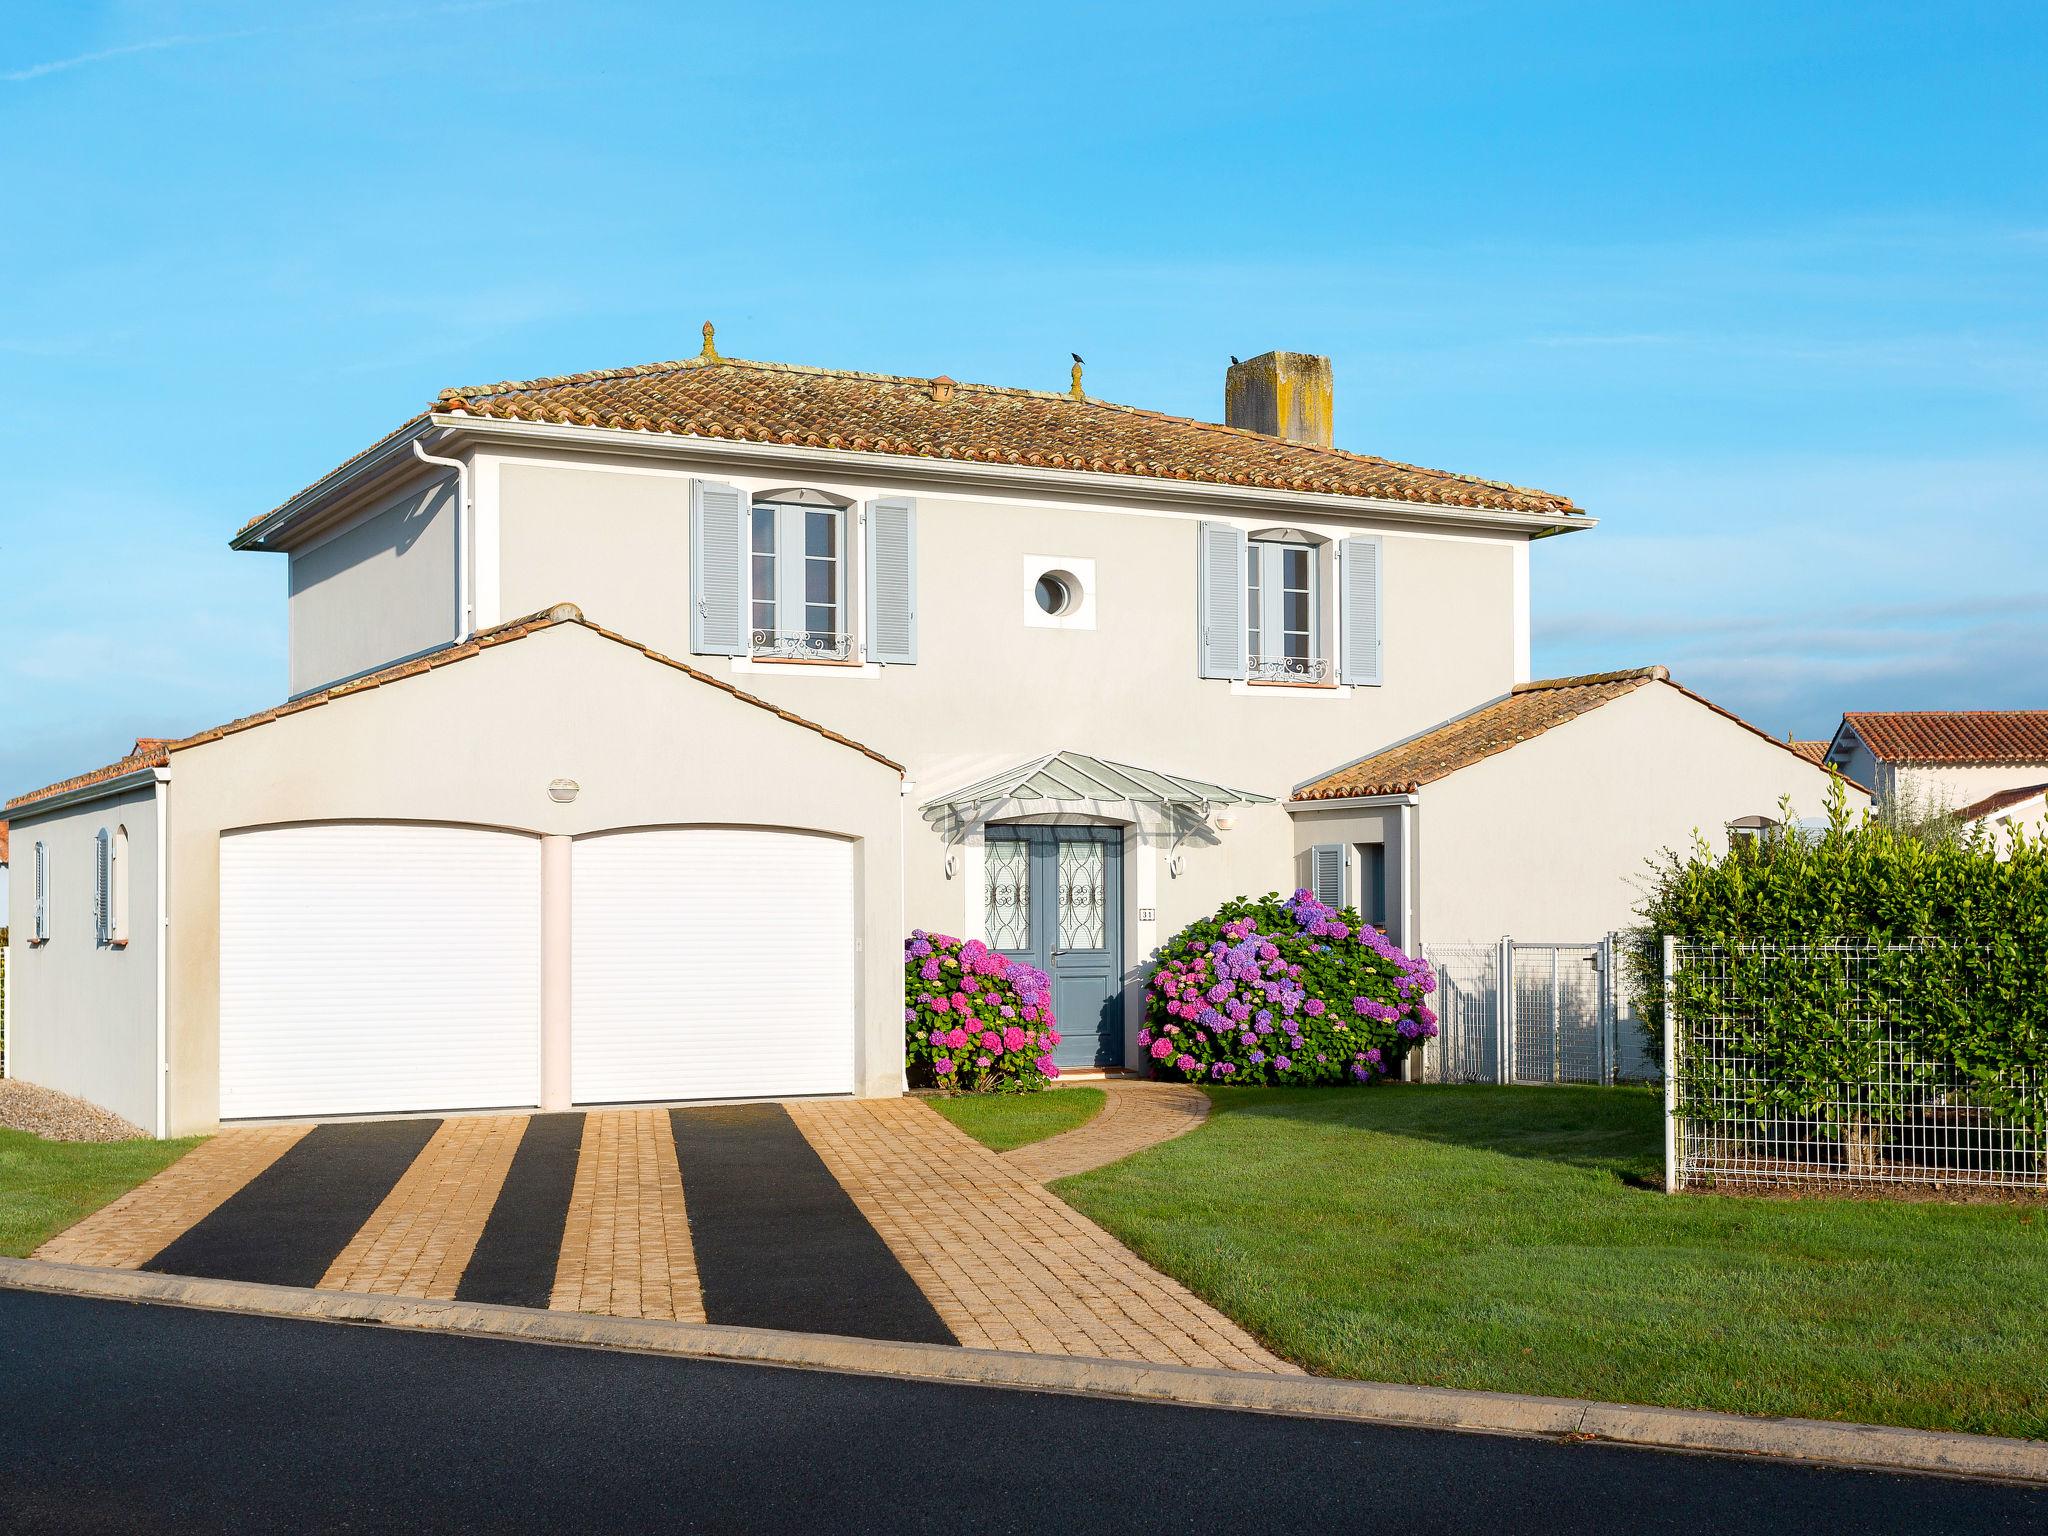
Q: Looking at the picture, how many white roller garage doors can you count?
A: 2